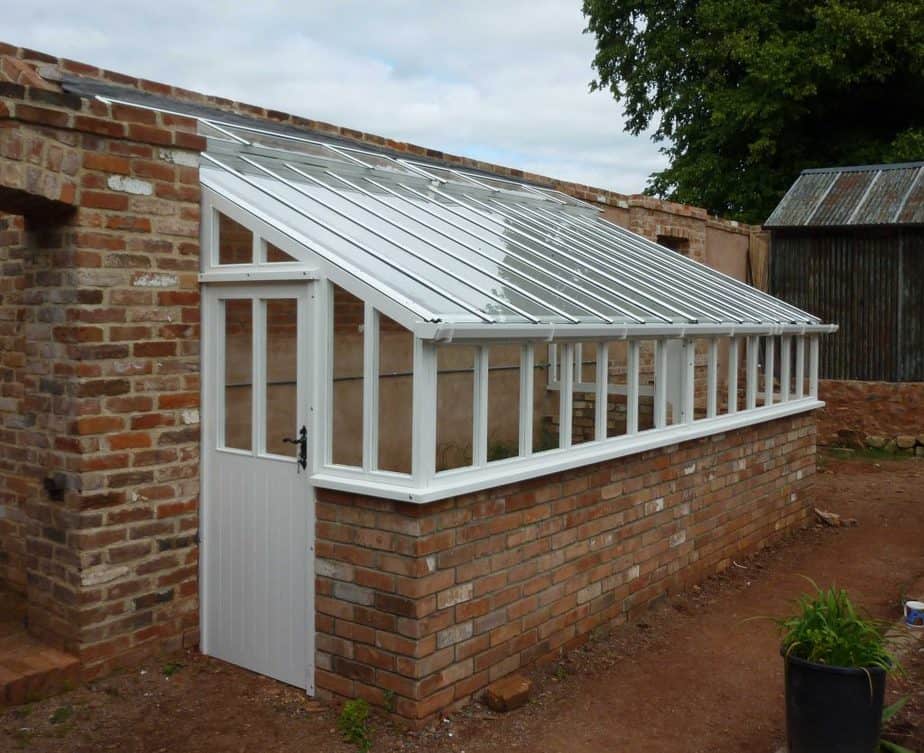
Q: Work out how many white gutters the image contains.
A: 1